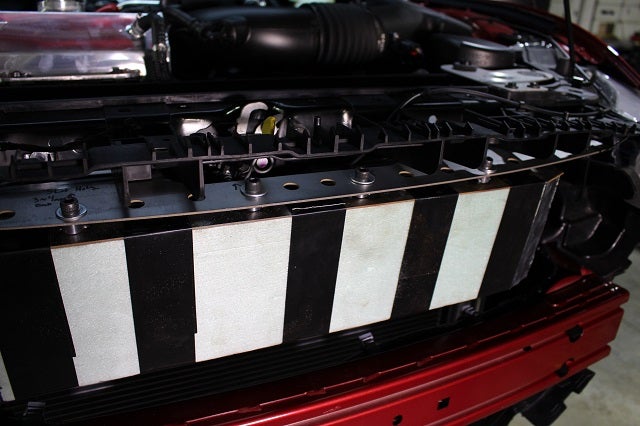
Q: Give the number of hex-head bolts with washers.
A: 4